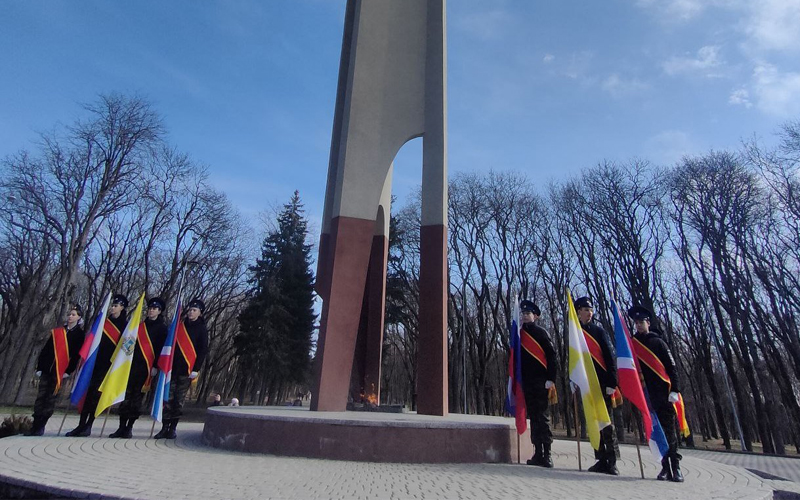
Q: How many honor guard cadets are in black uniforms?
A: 7